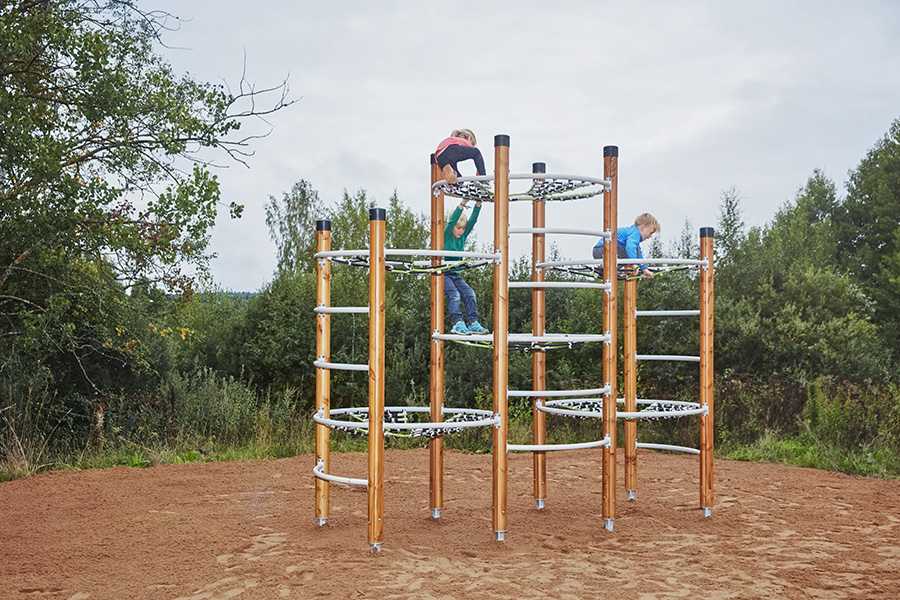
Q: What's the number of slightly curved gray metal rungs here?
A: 10